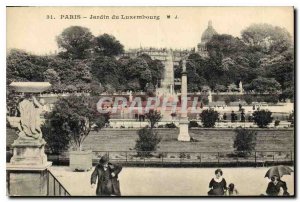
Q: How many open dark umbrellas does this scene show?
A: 1